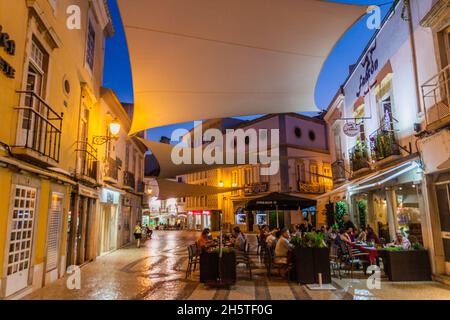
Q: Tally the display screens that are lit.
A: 0